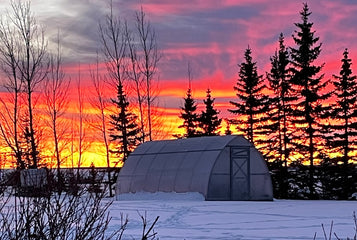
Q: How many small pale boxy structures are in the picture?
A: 1